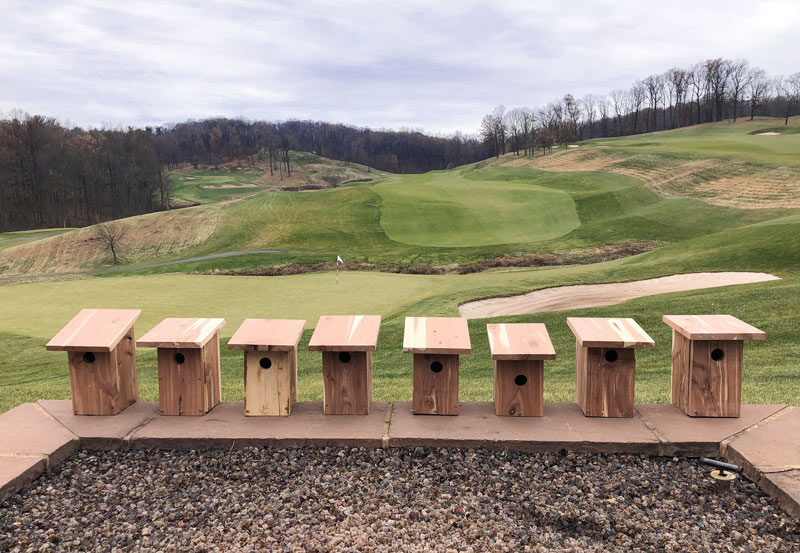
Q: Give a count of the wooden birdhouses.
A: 8